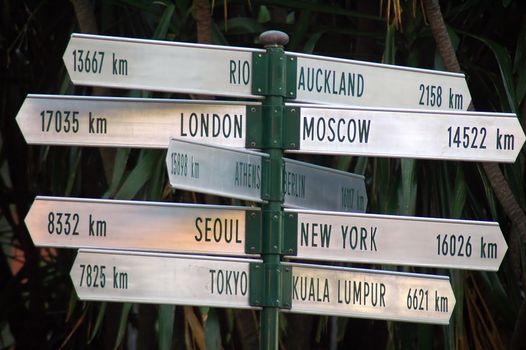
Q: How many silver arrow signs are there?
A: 10